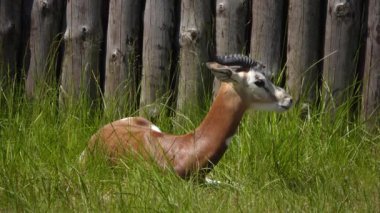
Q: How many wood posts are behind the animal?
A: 11